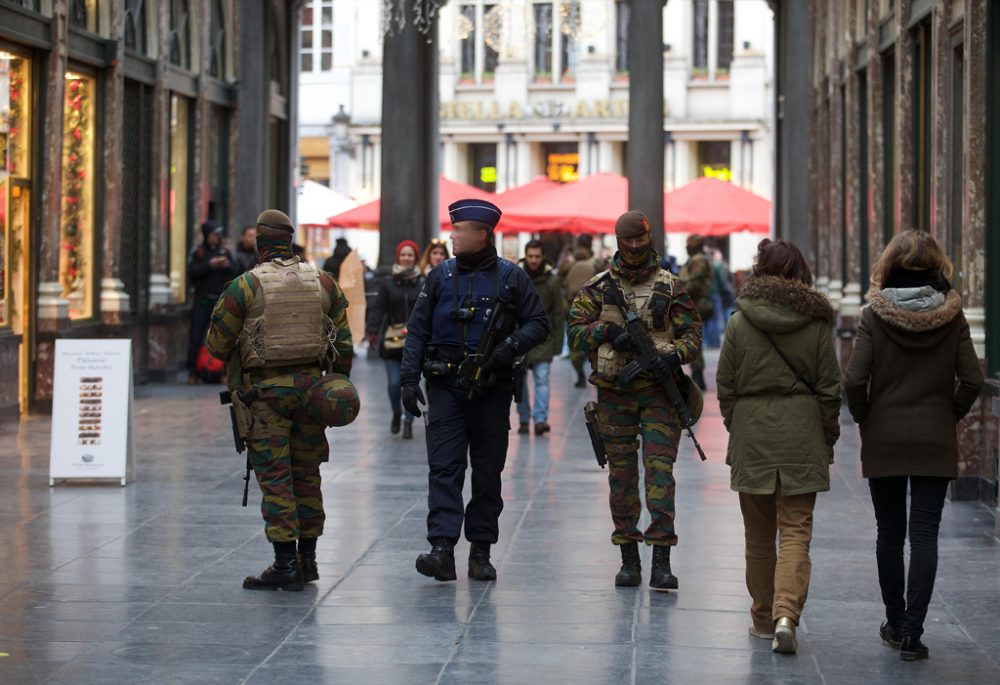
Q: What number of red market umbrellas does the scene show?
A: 4